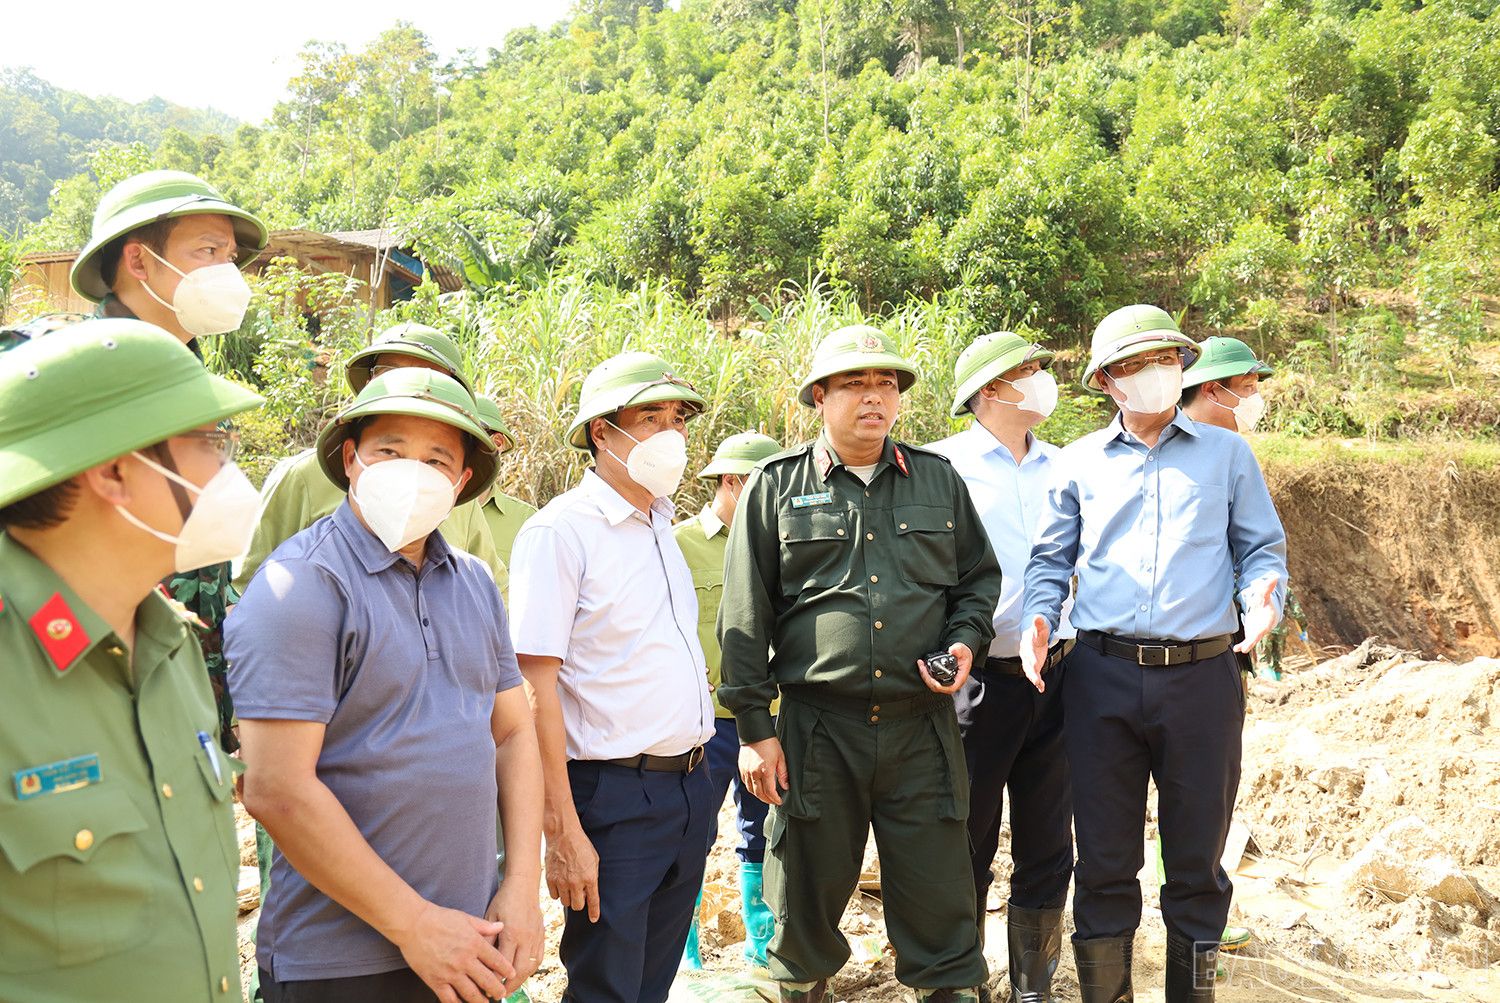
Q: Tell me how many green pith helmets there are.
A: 11